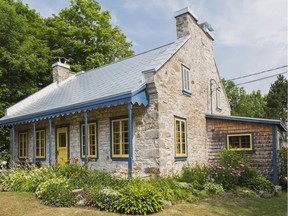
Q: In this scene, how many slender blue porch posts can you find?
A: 5